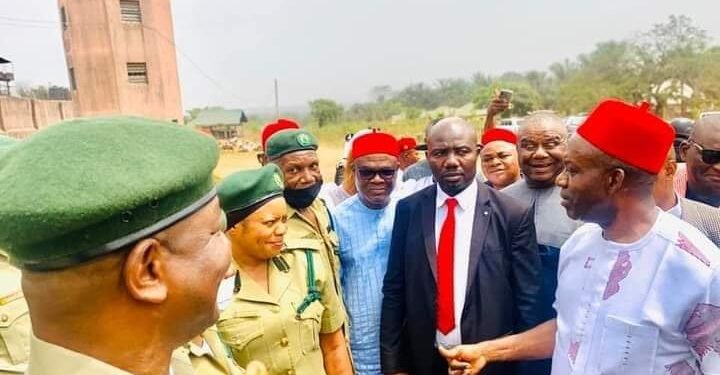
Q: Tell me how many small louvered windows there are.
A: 2